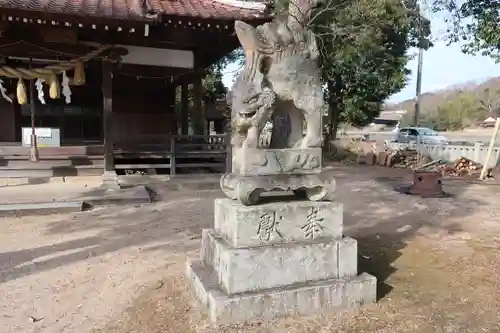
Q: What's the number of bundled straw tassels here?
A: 3